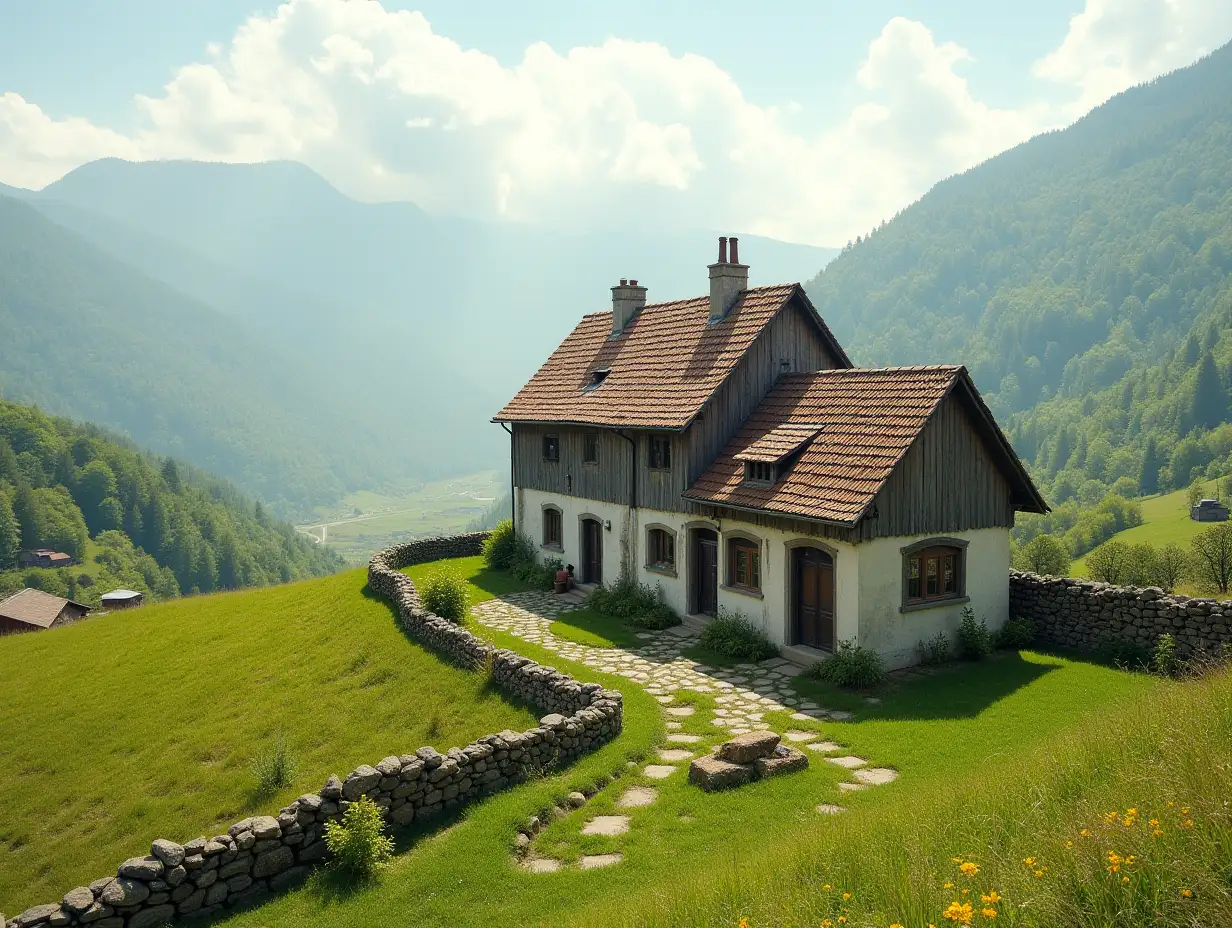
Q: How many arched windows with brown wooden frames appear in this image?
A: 4